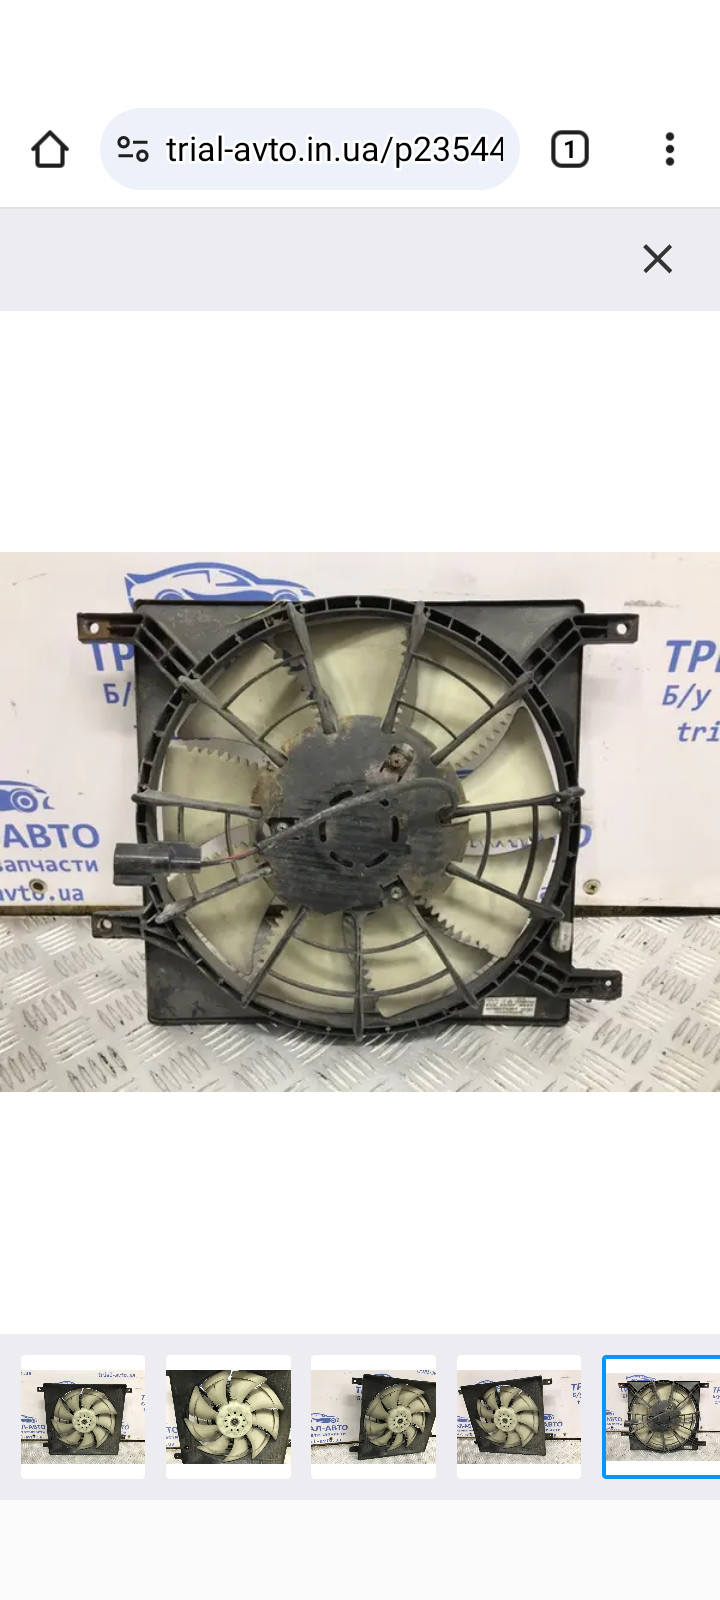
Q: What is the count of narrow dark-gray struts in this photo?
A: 11